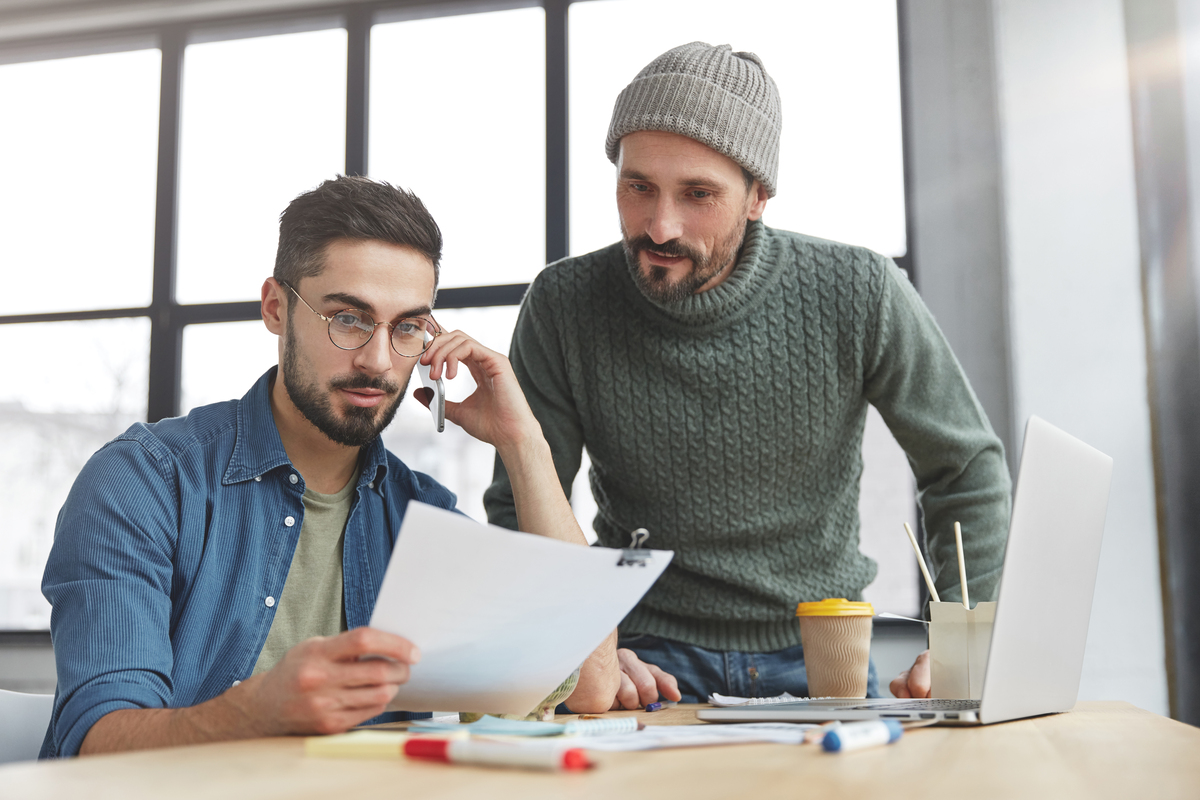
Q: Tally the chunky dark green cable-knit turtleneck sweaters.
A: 1